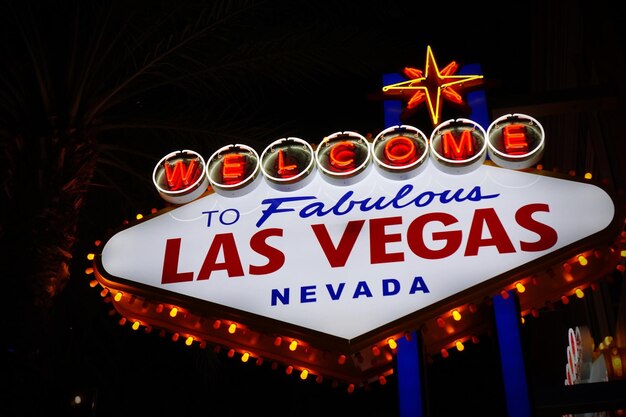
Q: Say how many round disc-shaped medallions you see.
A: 7